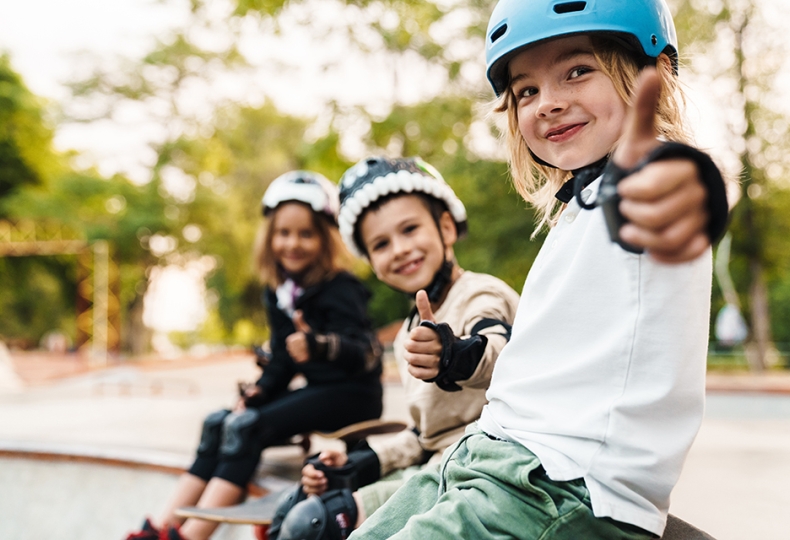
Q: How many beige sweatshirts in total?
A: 1